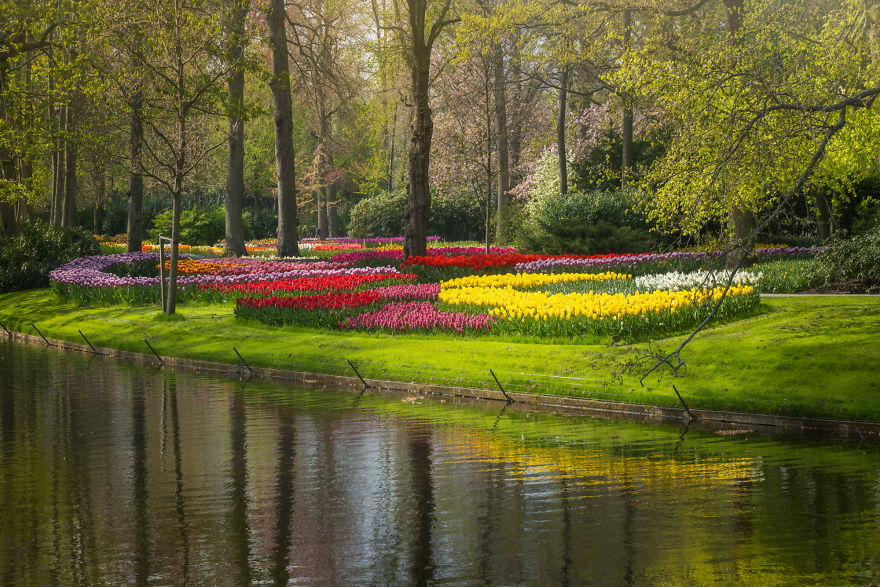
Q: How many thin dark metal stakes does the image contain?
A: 8